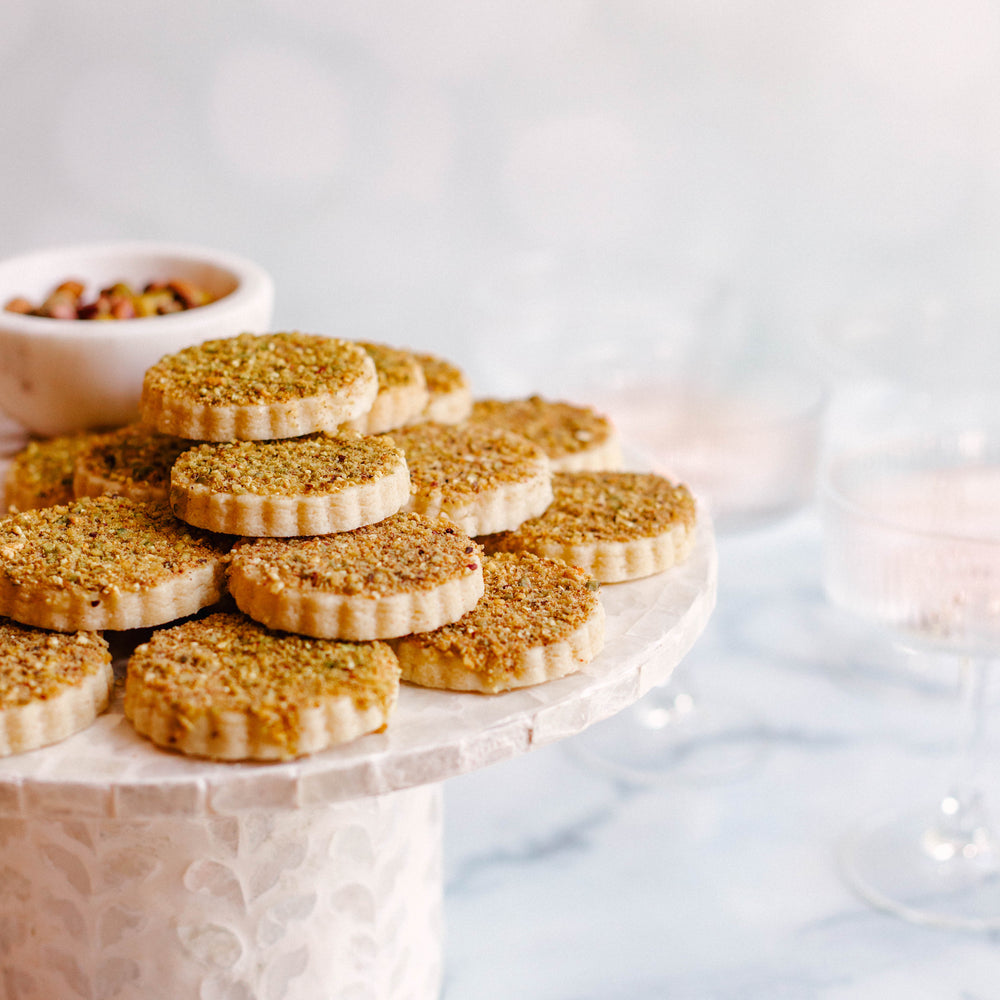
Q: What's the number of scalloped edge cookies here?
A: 14